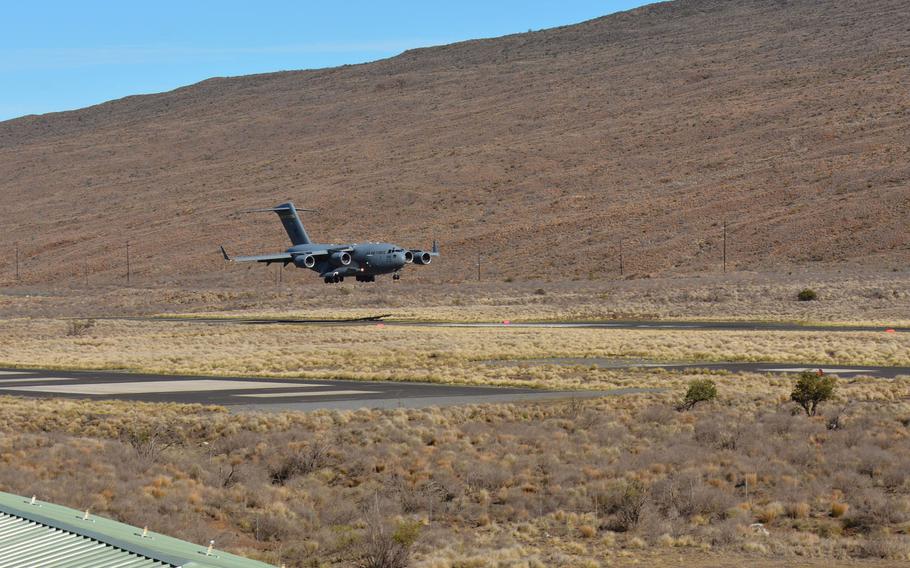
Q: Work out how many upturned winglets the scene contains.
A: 2